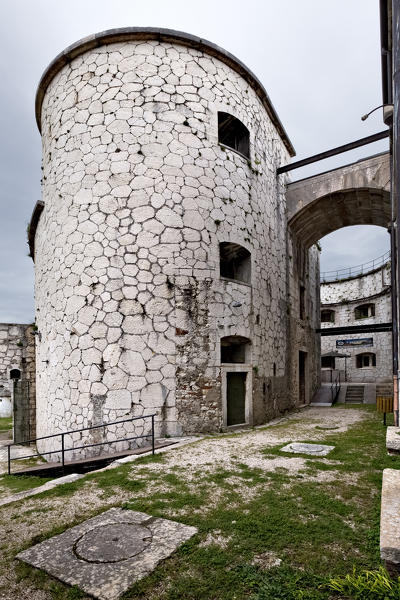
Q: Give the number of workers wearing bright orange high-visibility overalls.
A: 0